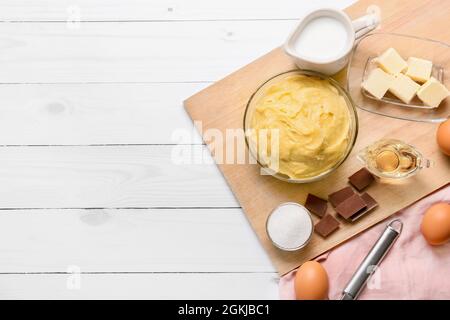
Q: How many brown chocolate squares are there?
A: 6